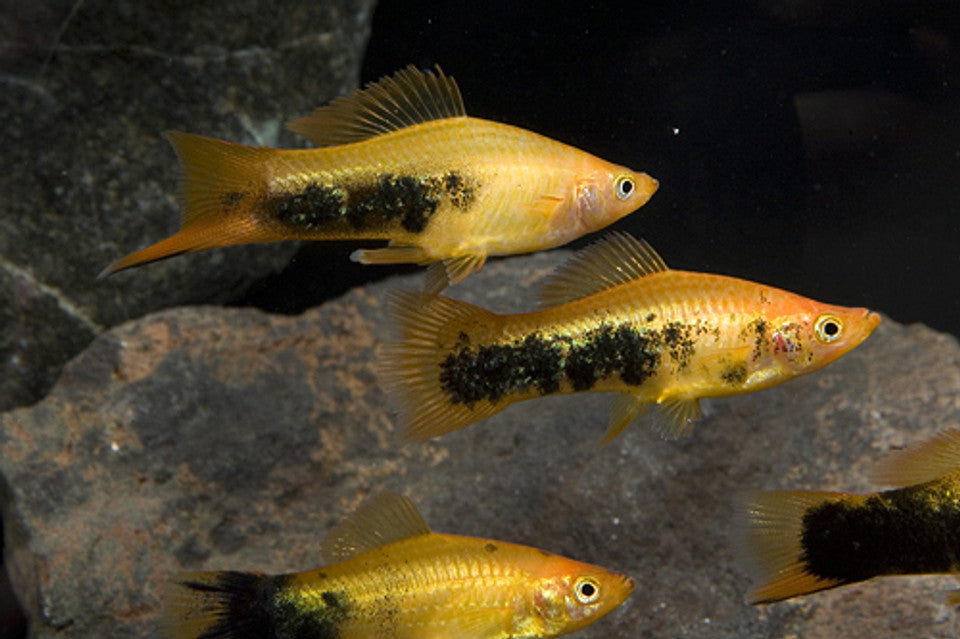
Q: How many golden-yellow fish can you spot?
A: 4